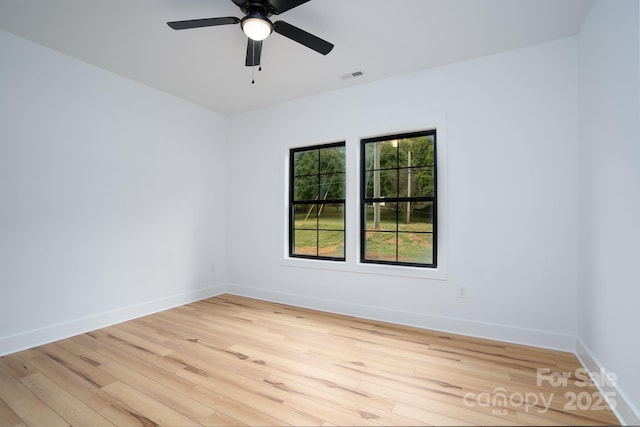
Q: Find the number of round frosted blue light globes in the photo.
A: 0